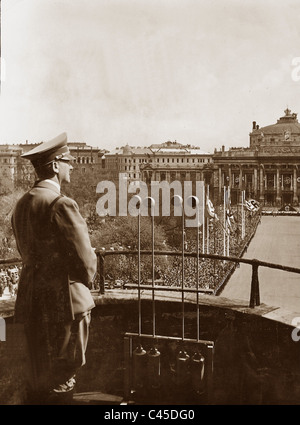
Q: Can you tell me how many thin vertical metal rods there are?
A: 4